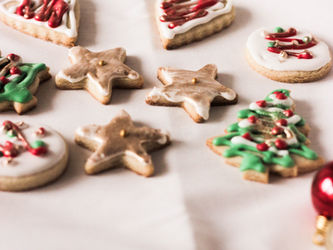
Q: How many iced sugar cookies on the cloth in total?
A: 9